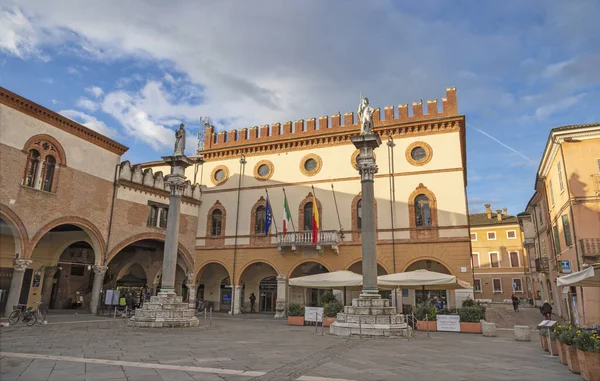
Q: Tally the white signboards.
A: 2